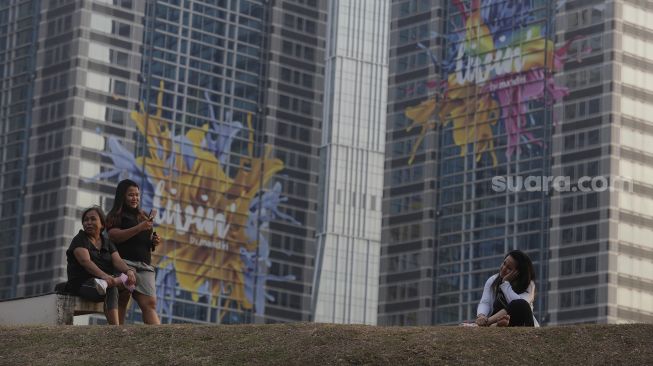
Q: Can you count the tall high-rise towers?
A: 3